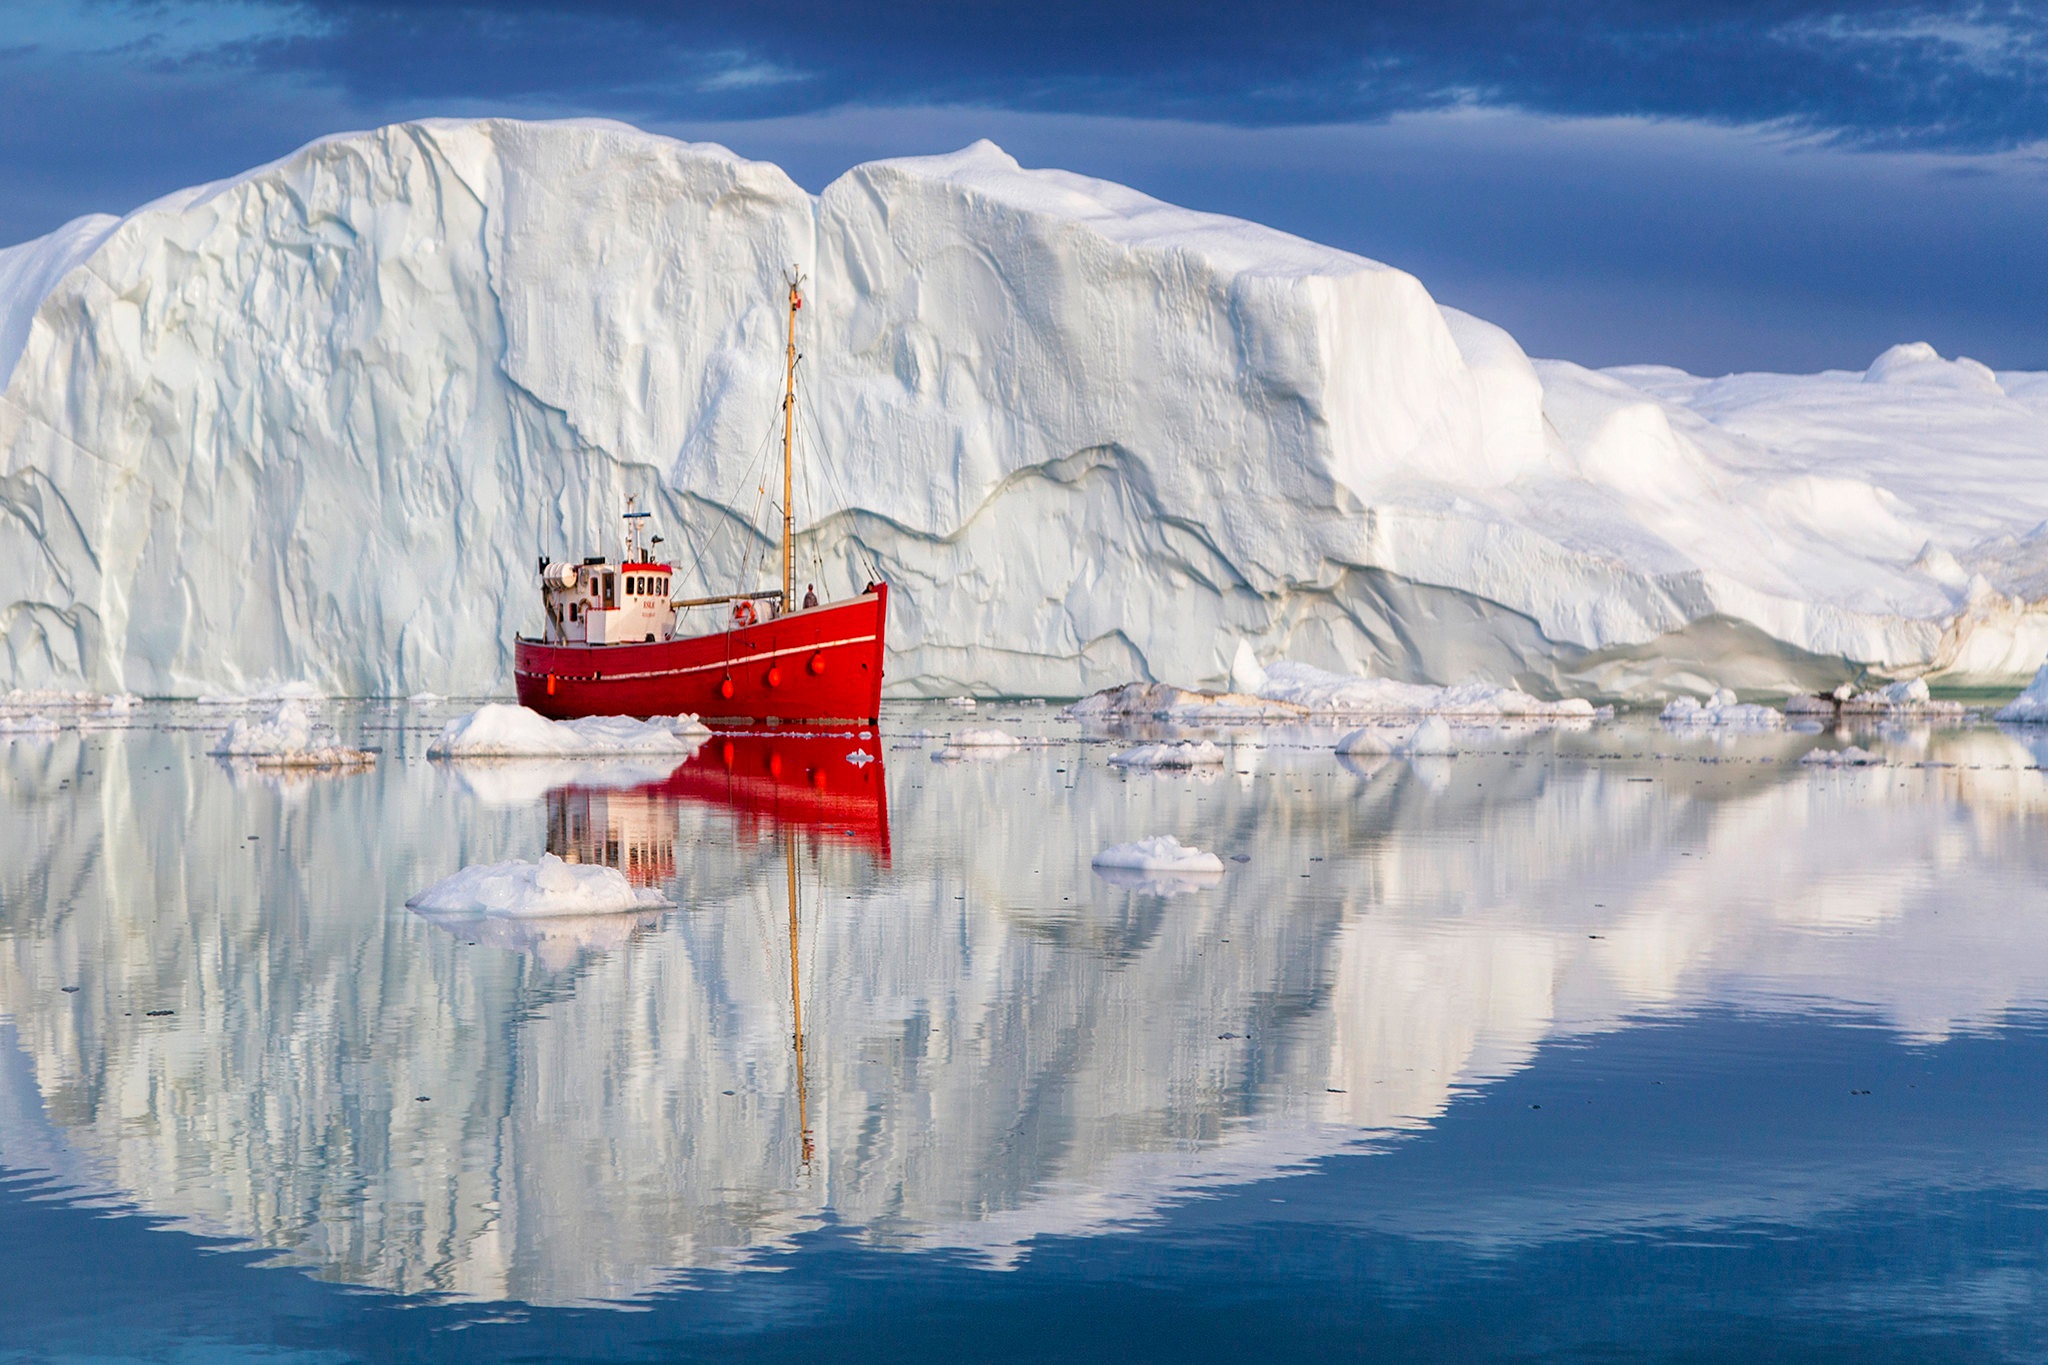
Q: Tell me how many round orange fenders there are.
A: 3